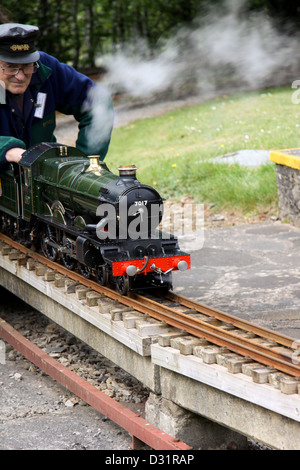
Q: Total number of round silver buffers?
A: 2